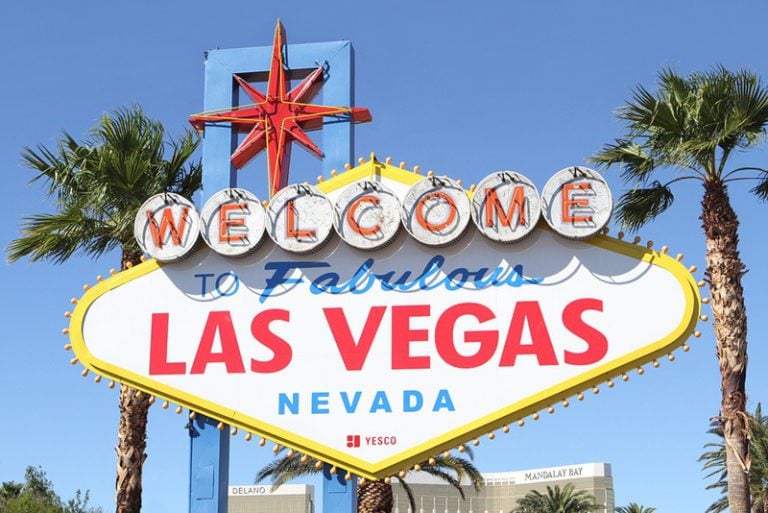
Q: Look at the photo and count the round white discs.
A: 7